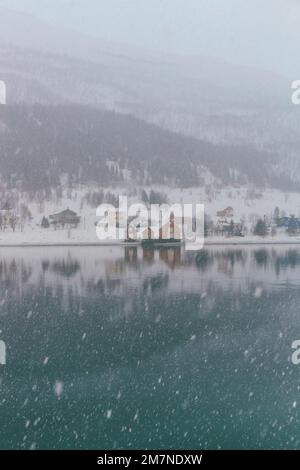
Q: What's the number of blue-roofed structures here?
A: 1